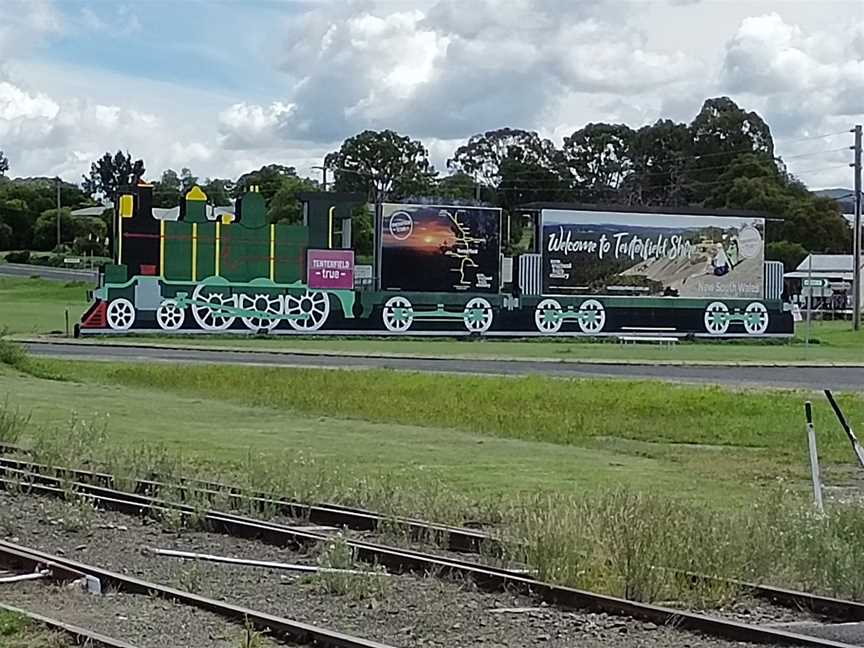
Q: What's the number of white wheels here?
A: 11